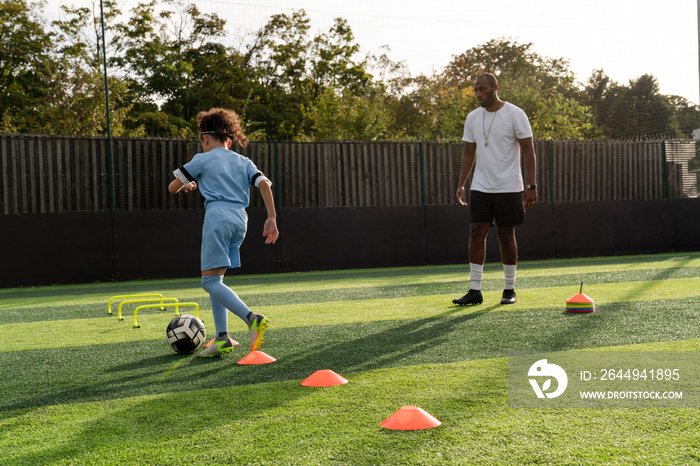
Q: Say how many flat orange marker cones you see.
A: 4